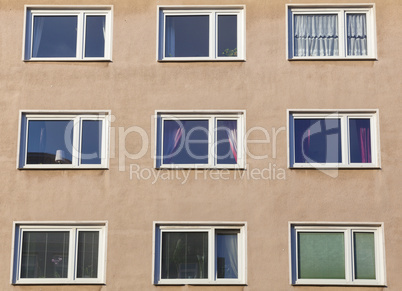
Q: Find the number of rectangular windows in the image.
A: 9